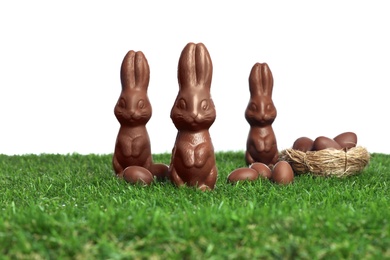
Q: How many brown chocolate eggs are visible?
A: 8